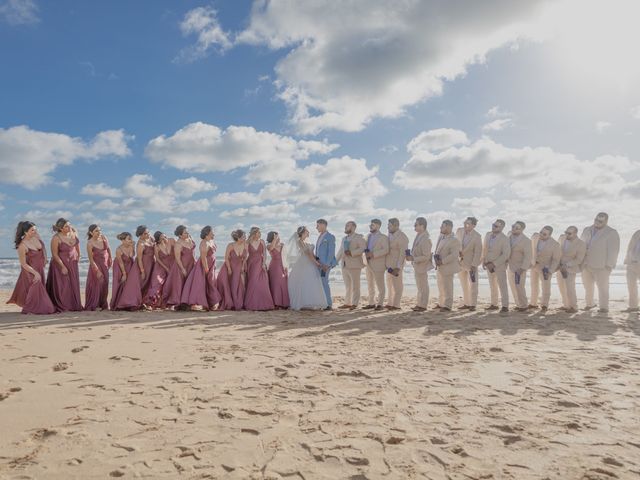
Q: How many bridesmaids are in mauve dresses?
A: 11